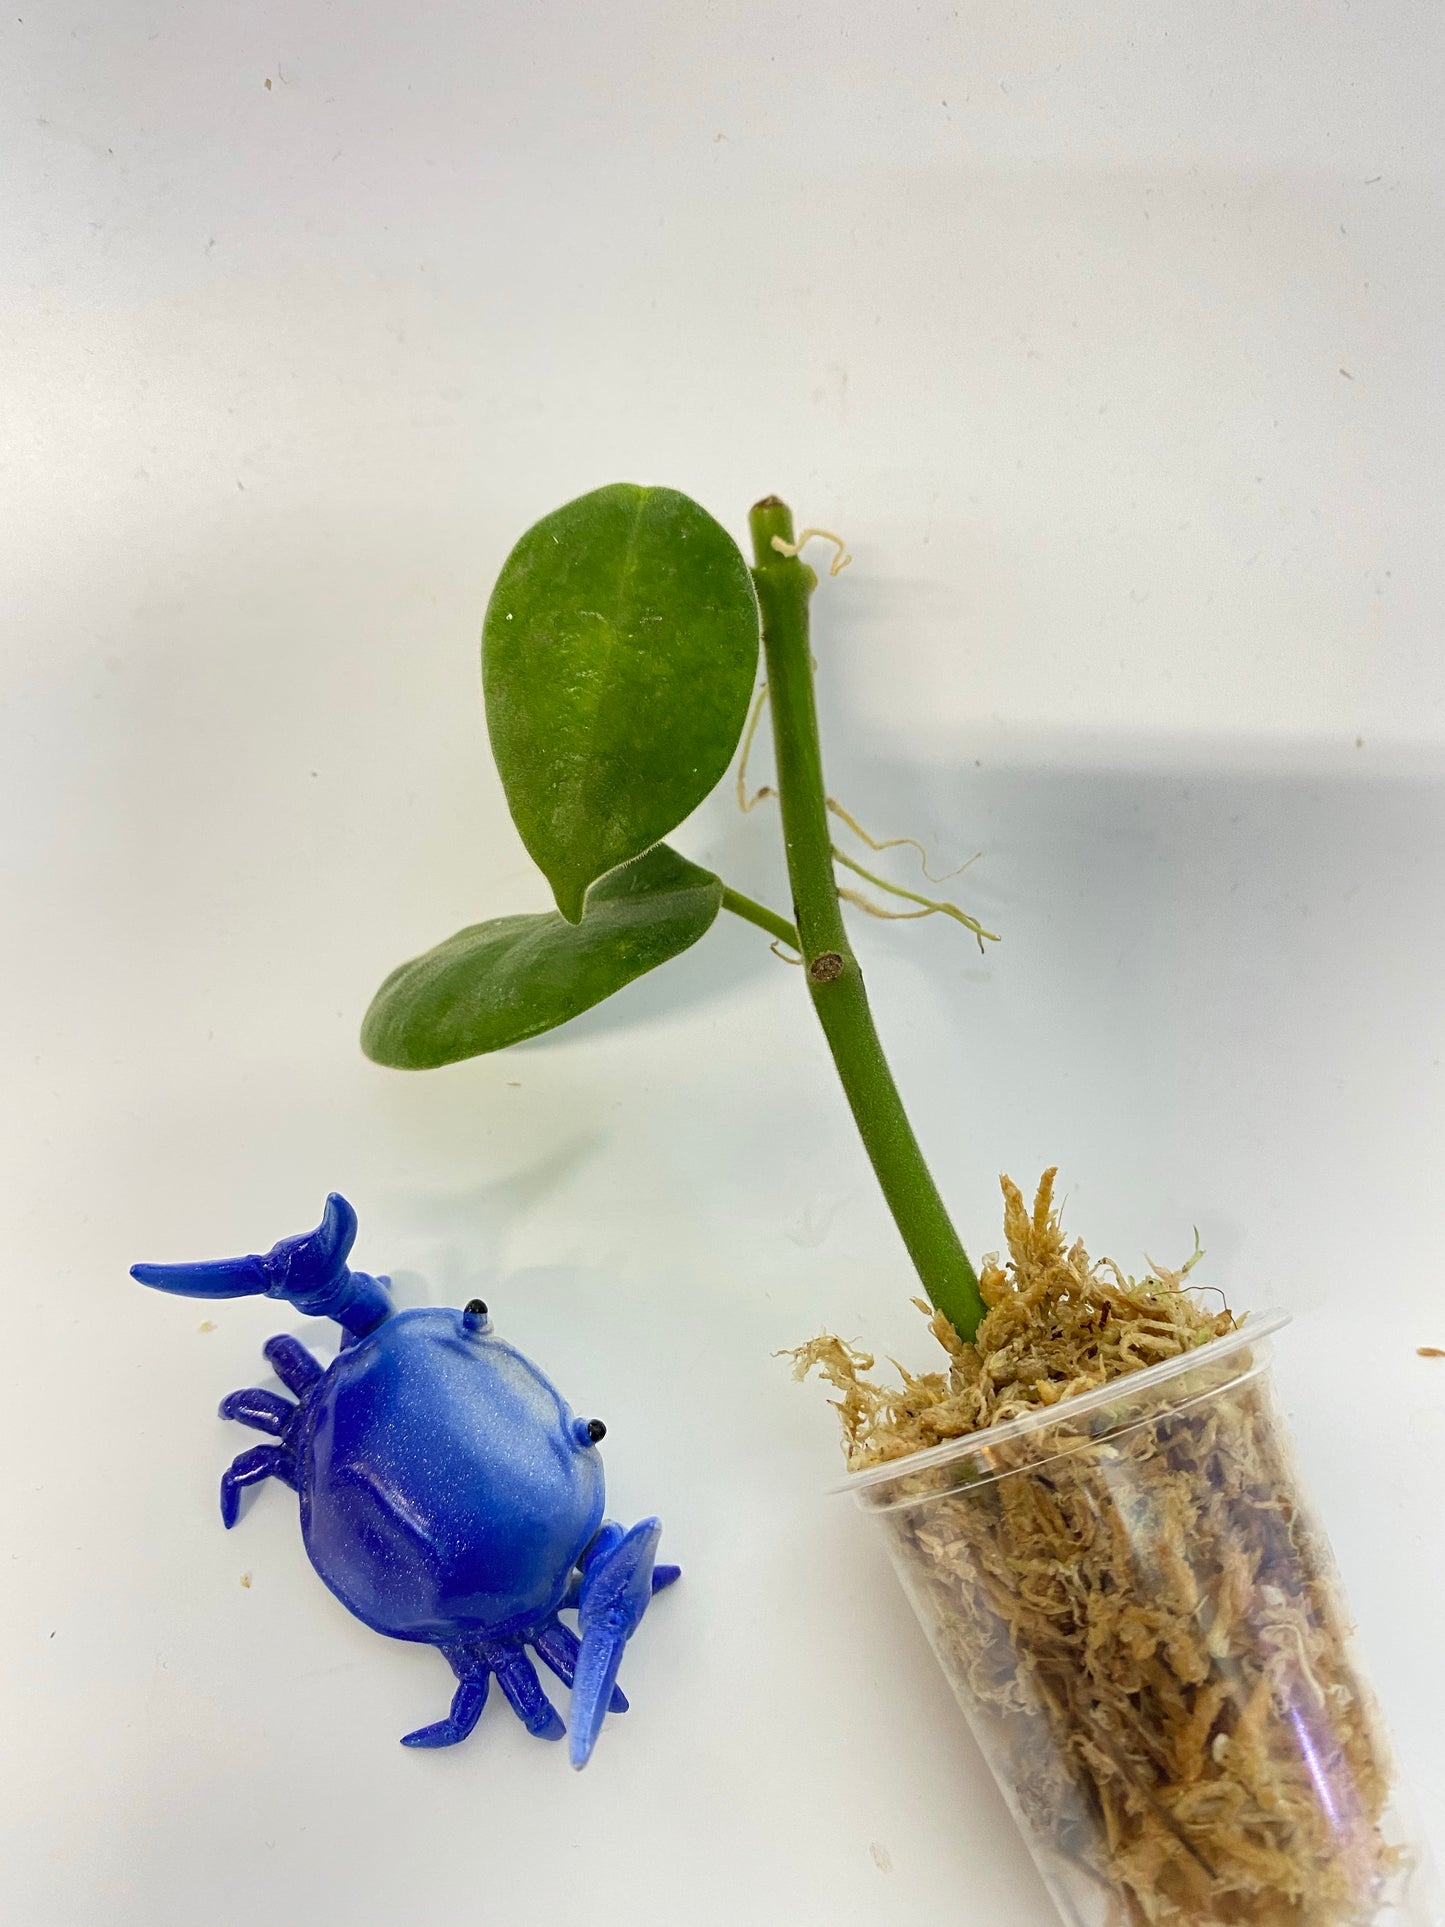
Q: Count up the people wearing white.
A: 0